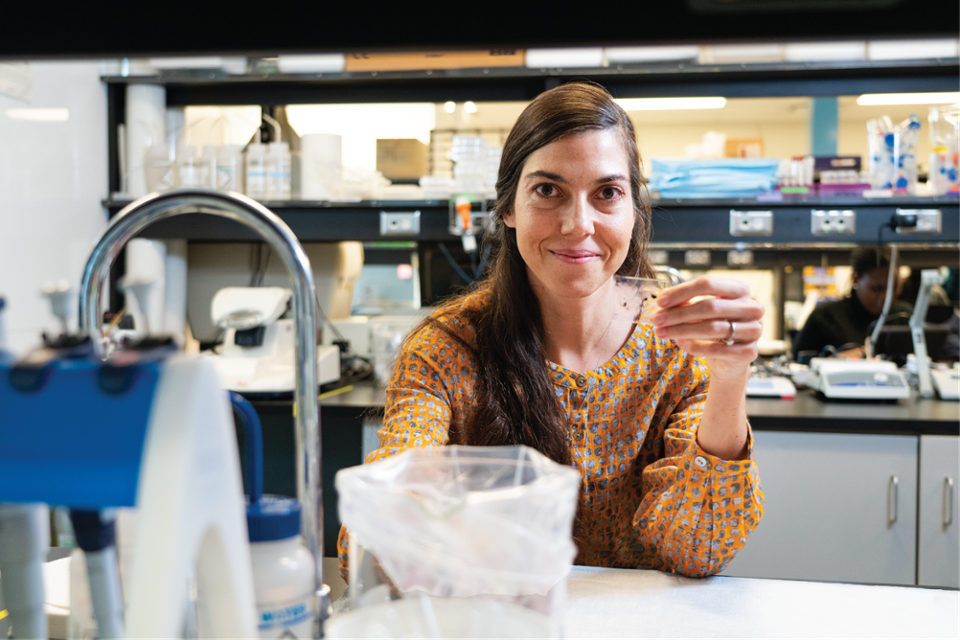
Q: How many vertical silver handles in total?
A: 2